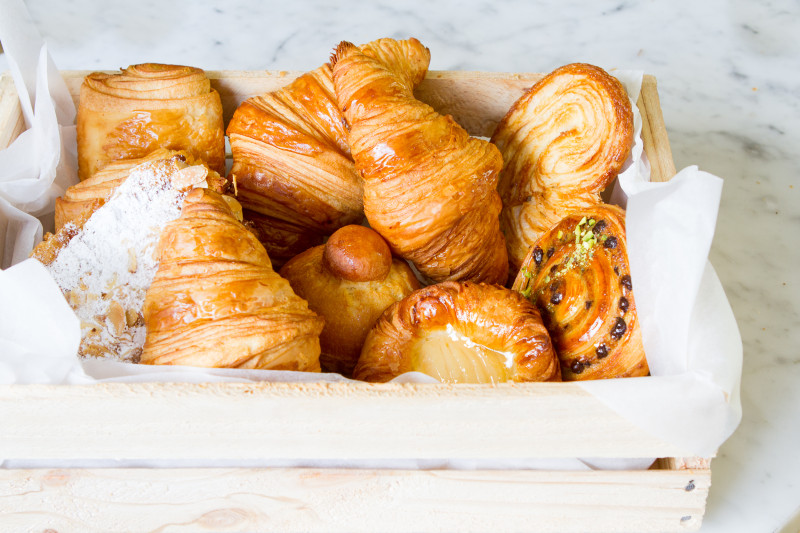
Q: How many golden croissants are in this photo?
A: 3